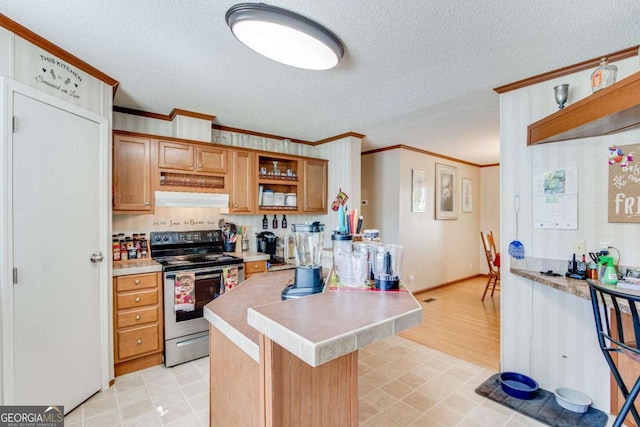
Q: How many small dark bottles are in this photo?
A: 3